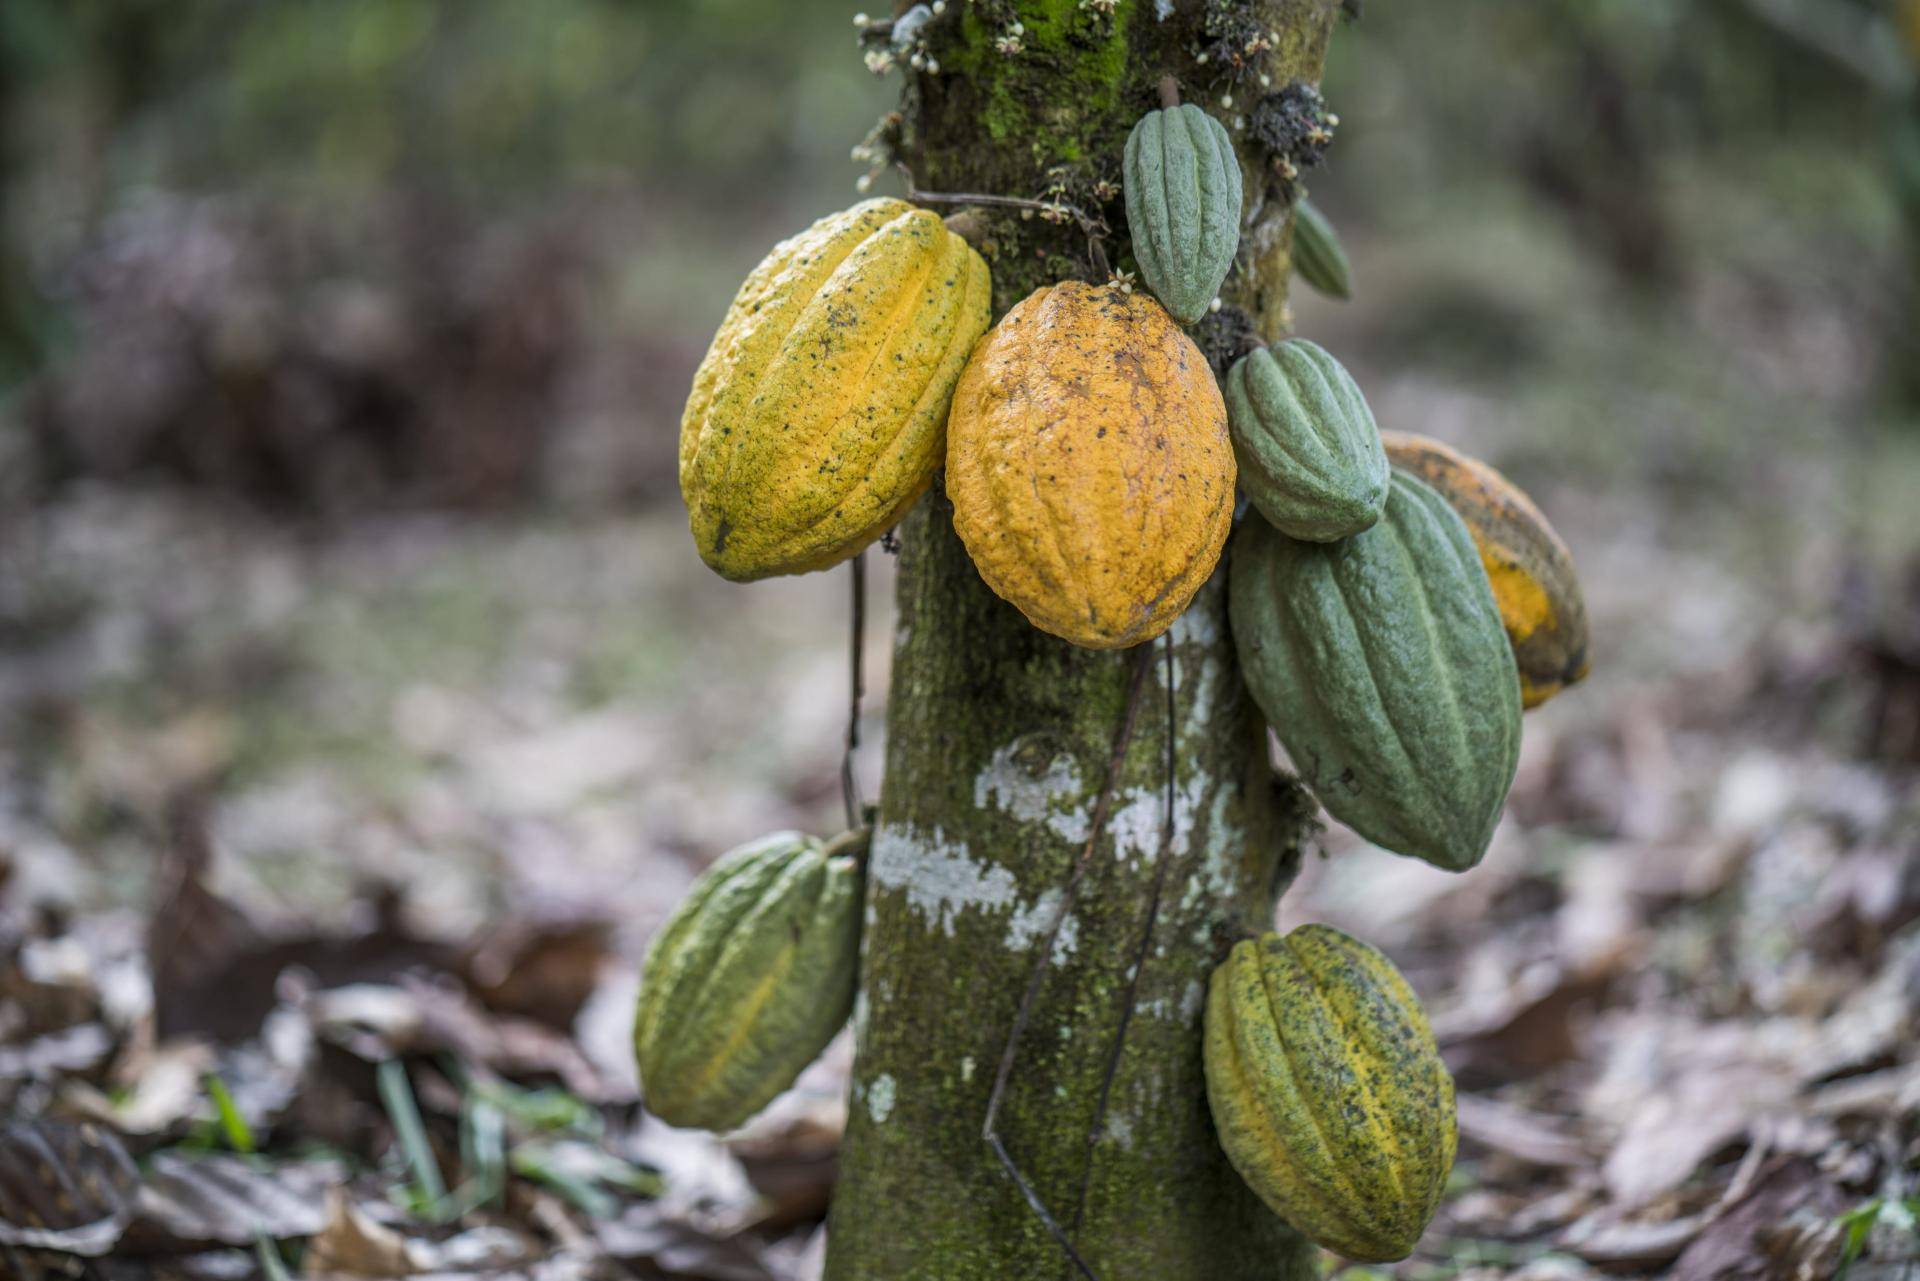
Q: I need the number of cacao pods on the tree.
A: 9